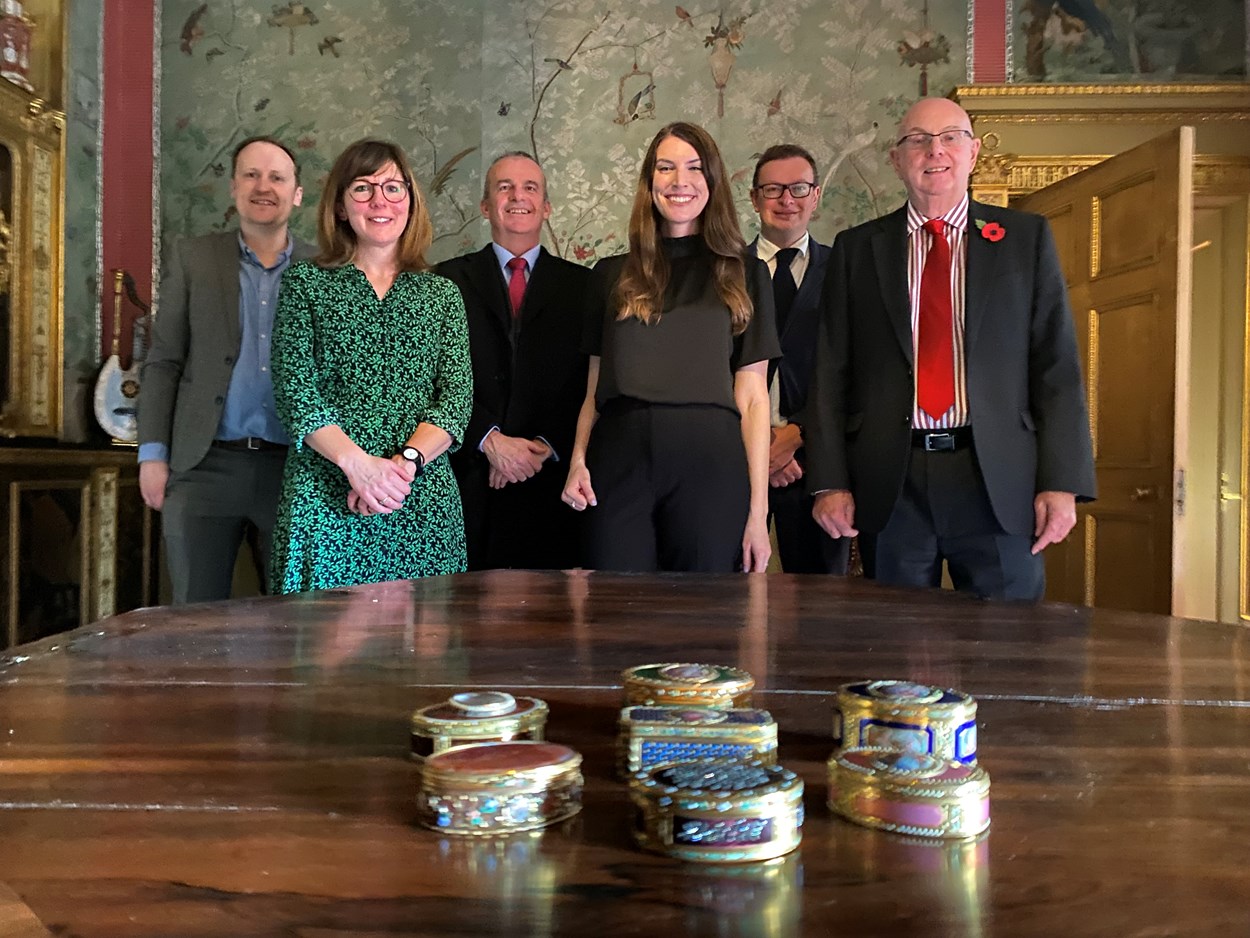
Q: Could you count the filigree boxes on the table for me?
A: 7